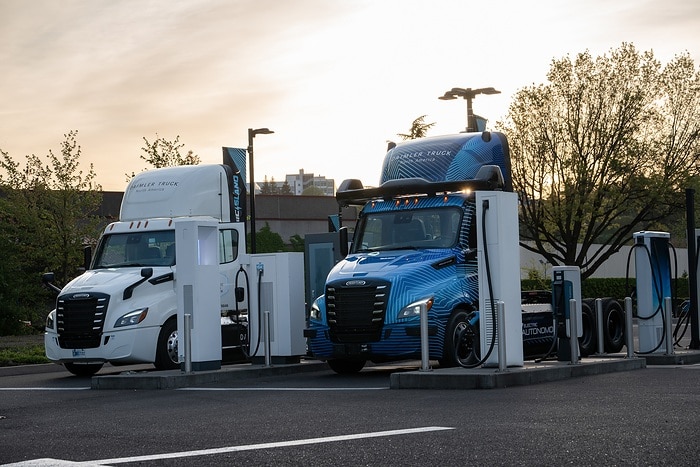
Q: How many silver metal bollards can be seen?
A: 8